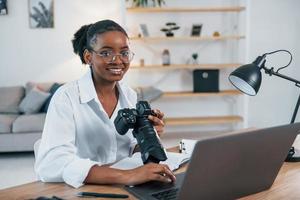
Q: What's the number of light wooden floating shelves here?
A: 5